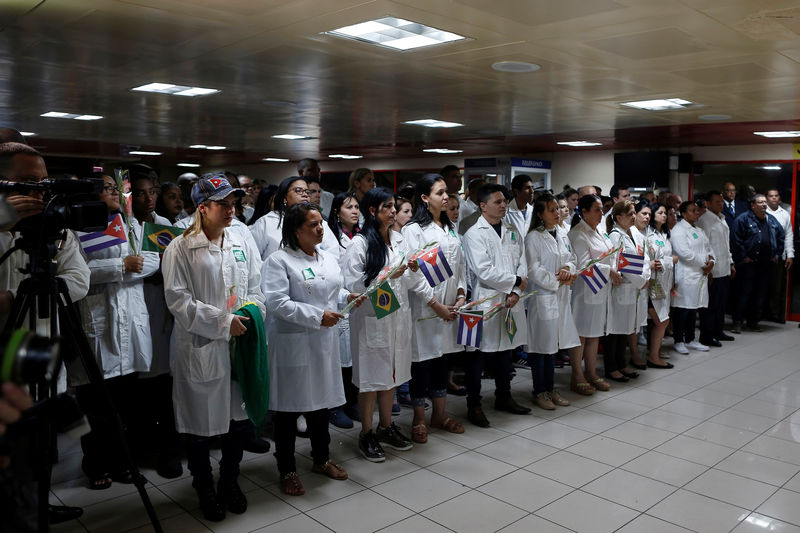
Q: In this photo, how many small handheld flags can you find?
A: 8